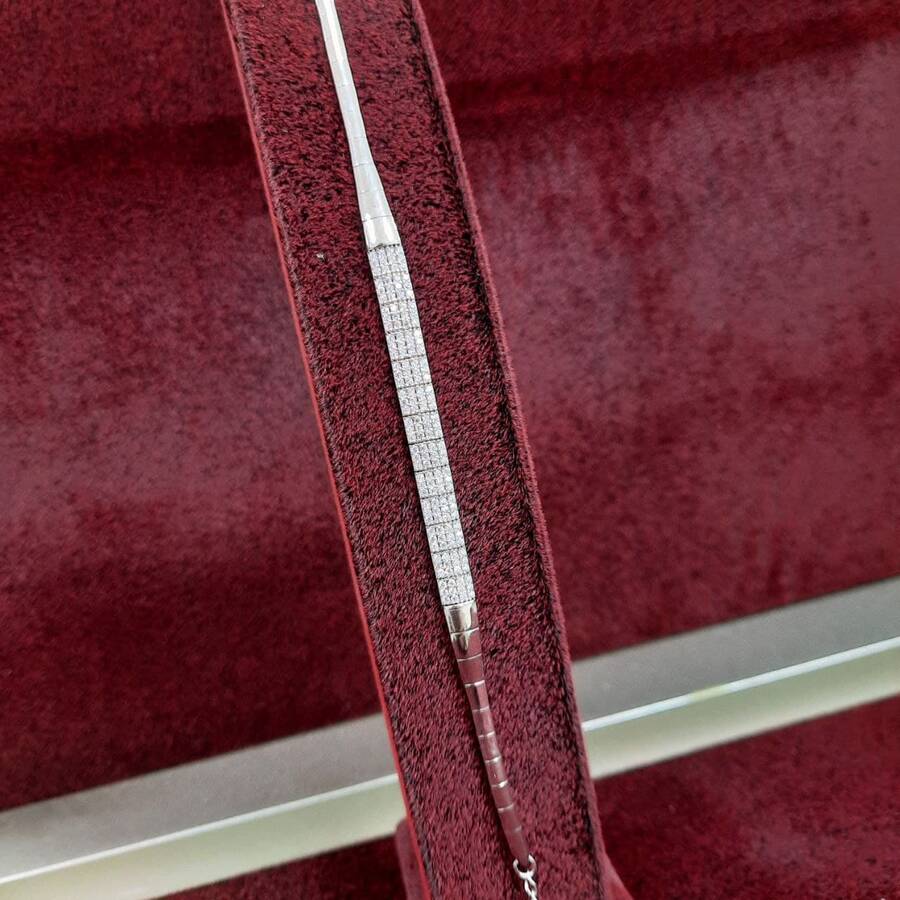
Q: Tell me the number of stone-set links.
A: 13